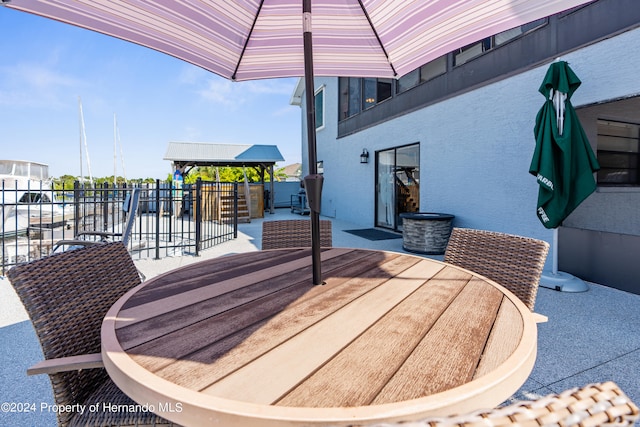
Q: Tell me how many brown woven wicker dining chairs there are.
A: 4